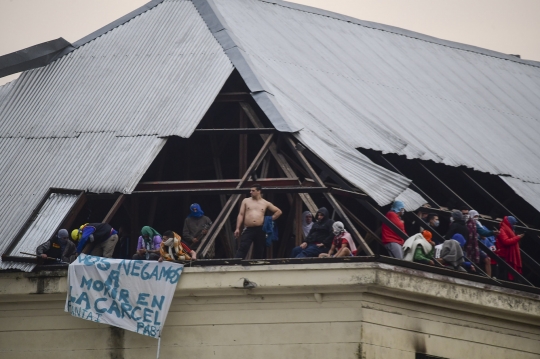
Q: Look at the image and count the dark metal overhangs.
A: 1